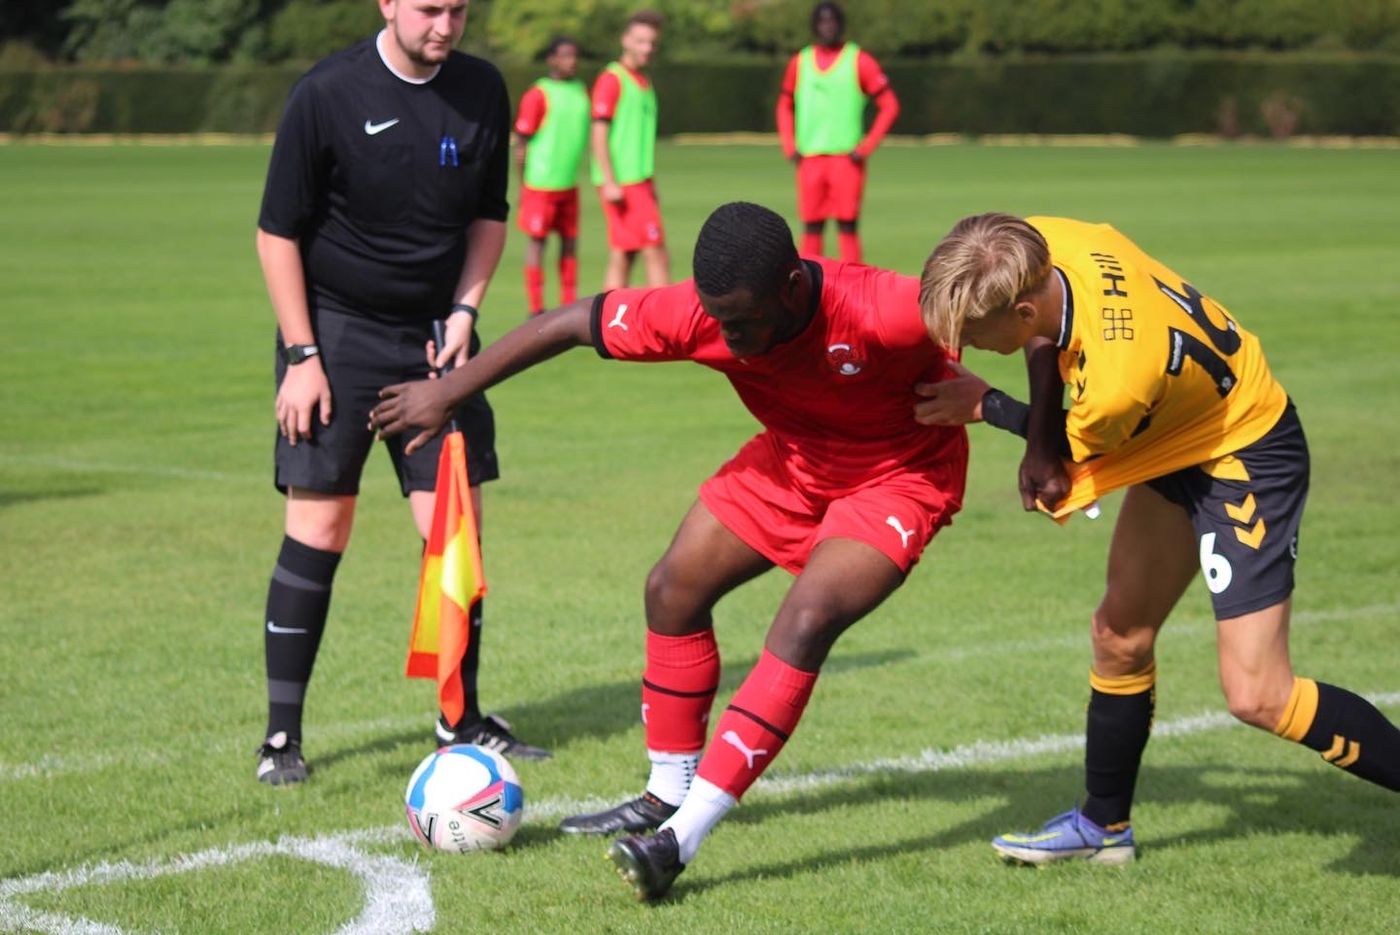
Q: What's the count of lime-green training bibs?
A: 3